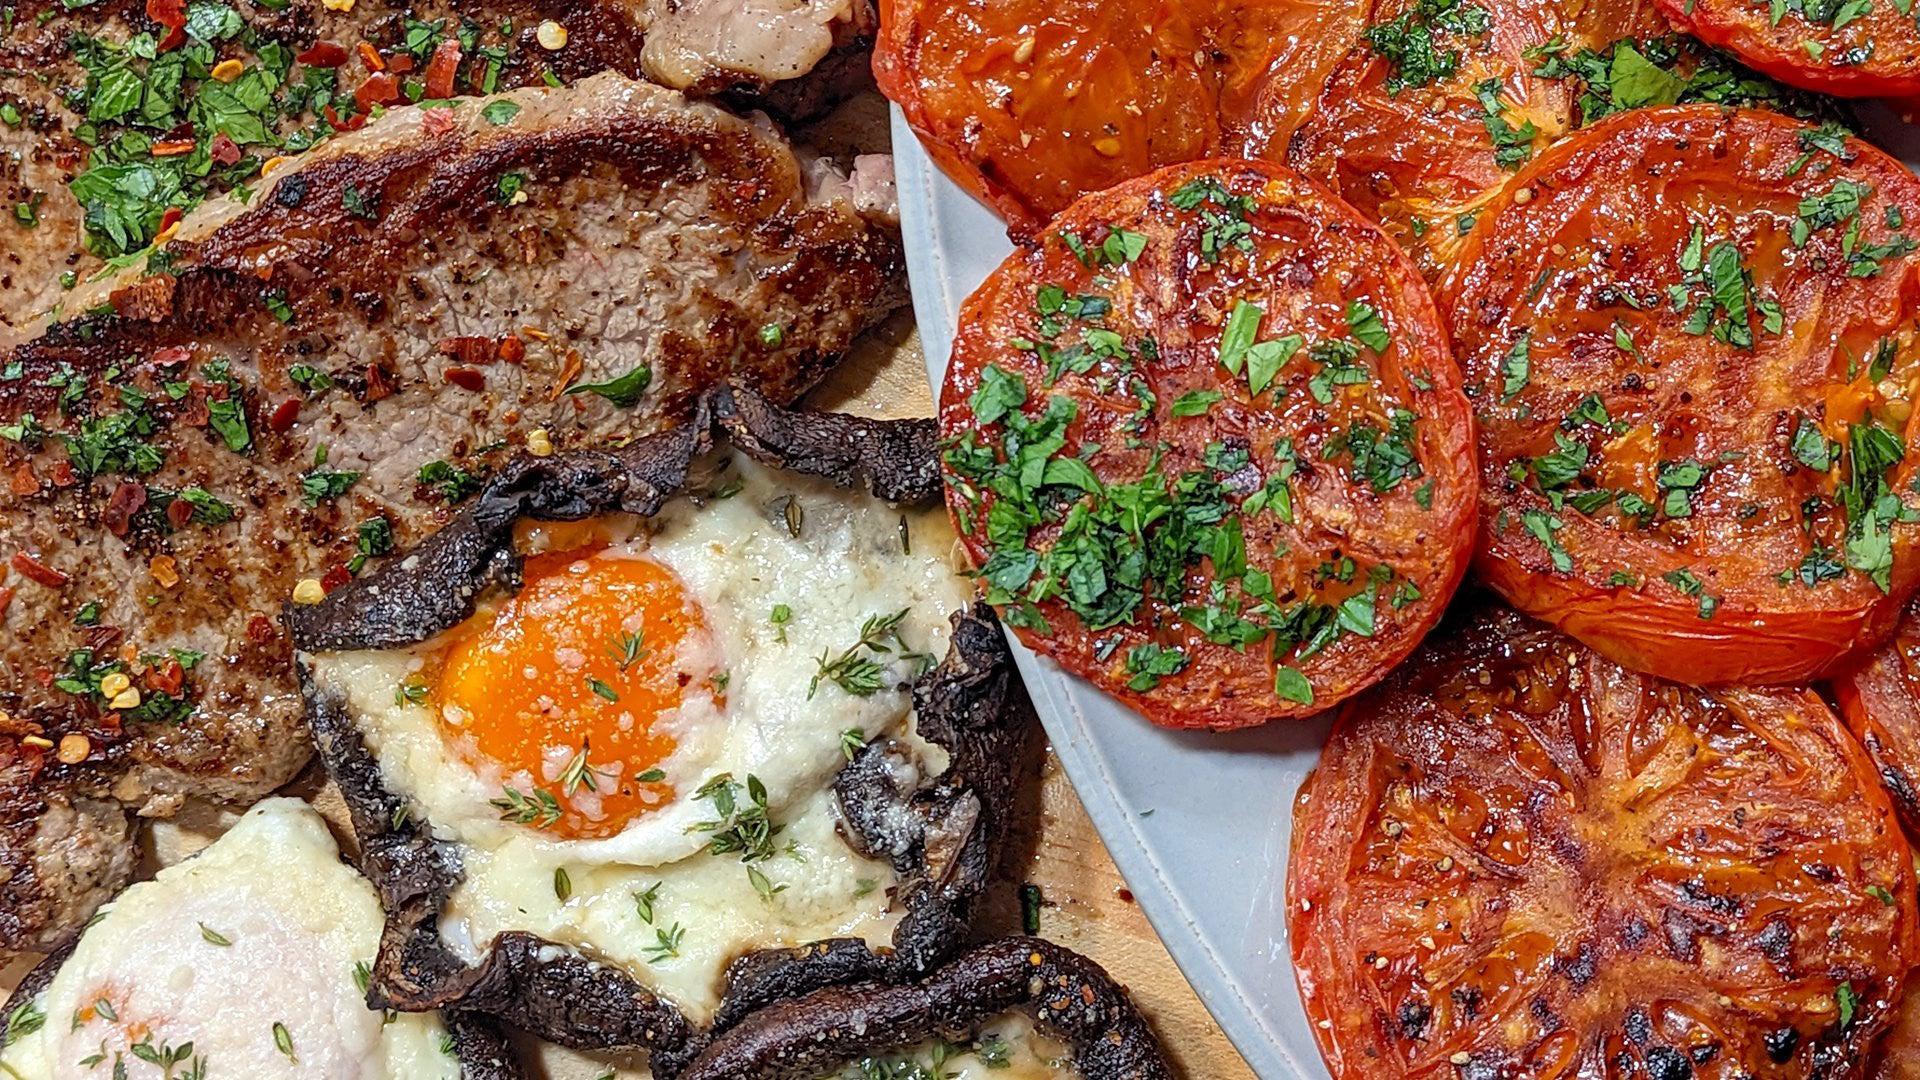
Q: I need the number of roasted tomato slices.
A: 7